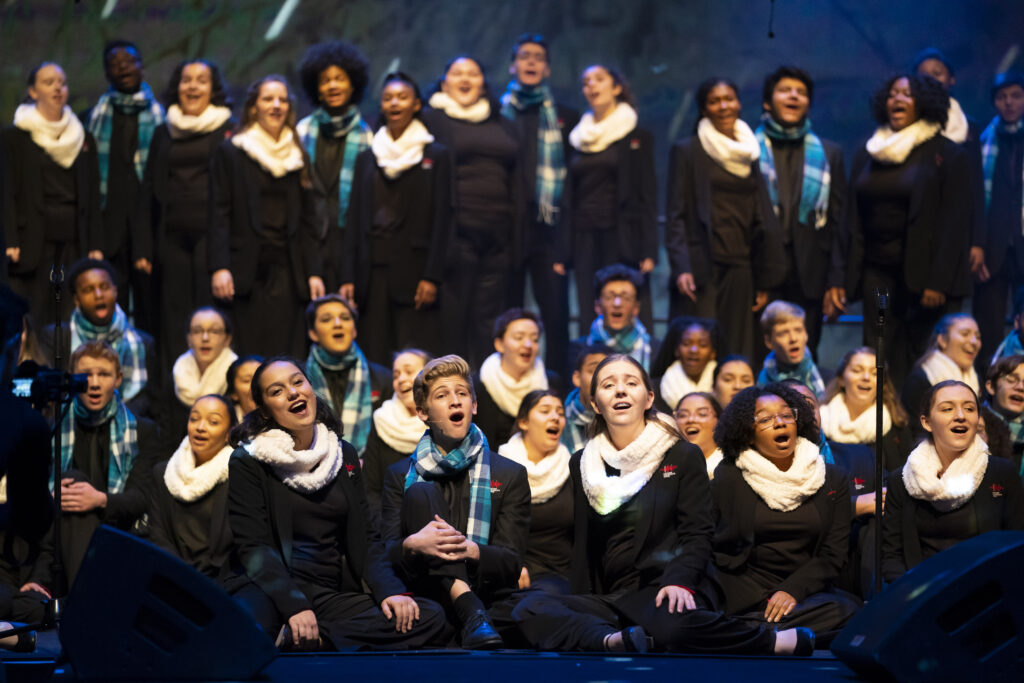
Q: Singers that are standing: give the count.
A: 14